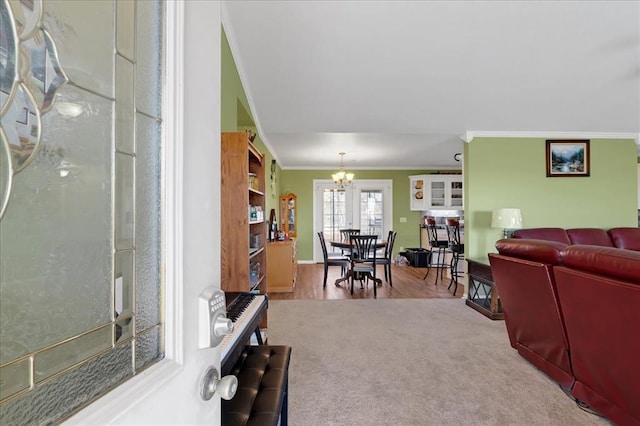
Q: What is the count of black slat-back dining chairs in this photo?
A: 4